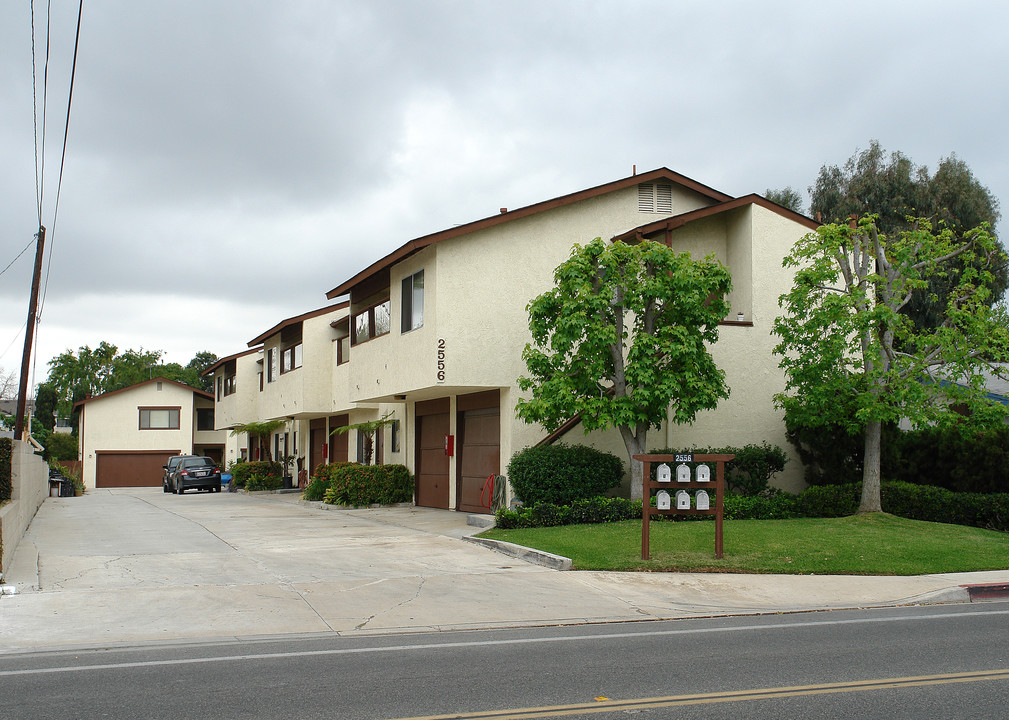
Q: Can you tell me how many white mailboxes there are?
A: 6